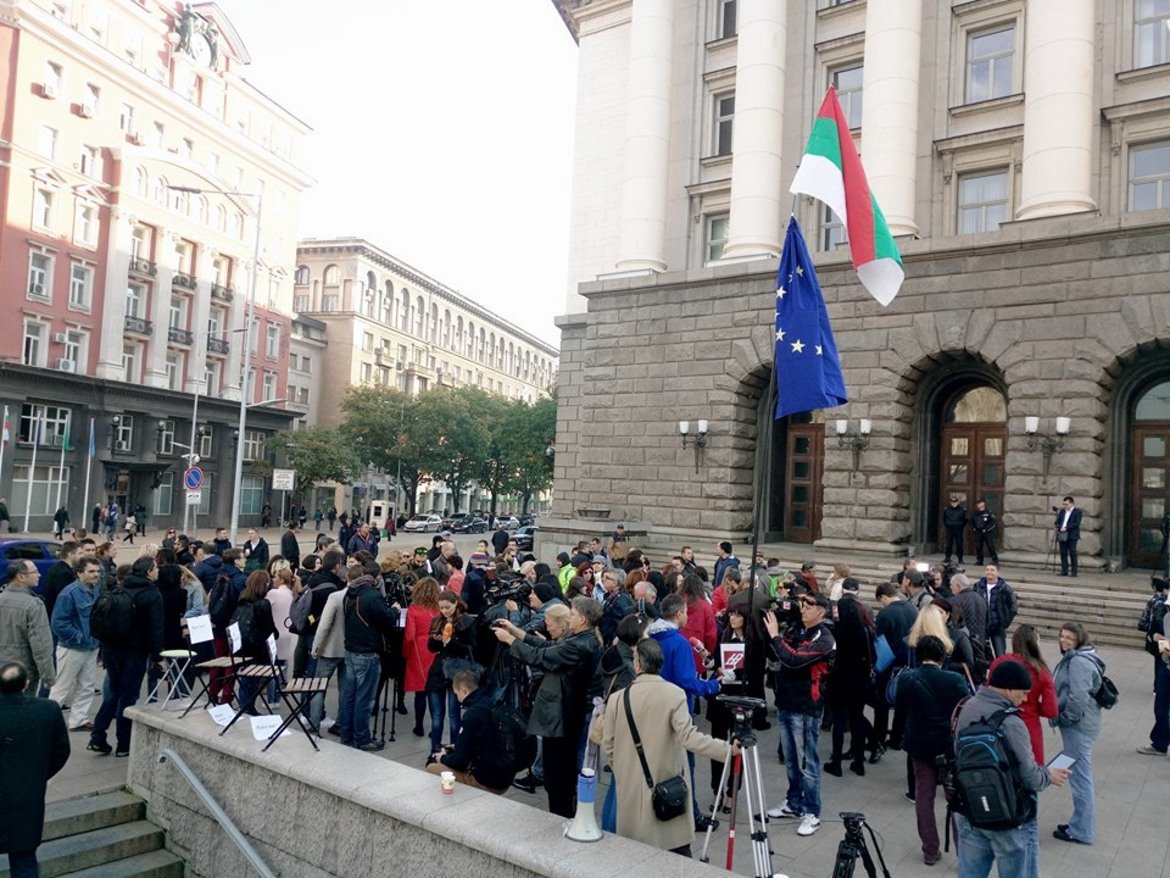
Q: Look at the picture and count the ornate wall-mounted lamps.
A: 3